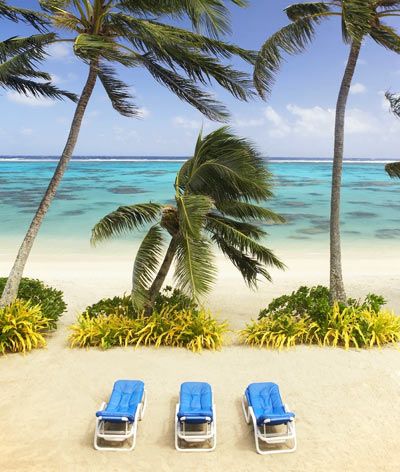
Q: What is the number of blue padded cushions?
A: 3